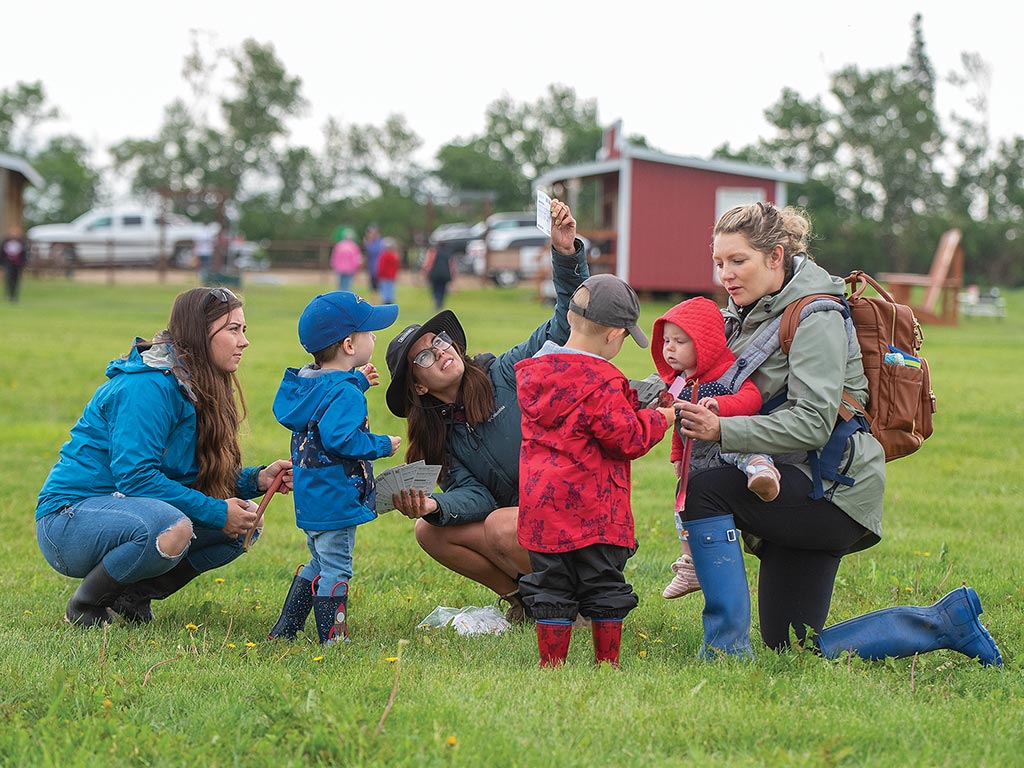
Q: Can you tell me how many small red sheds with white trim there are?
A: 1